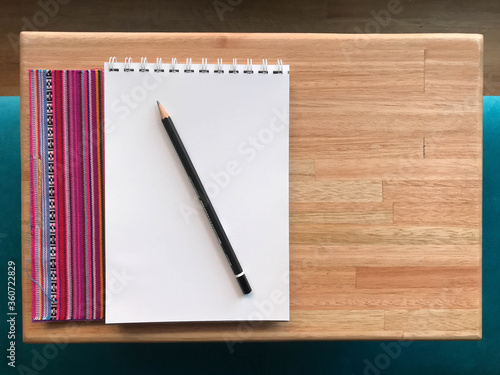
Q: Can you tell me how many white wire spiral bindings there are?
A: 12